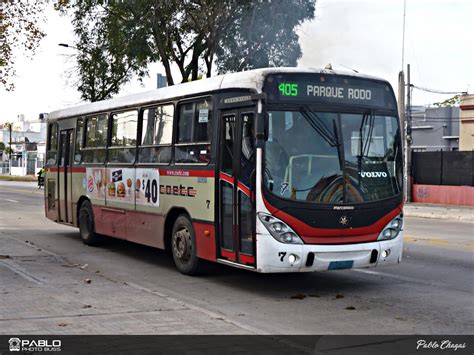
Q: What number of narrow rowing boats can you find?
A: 0